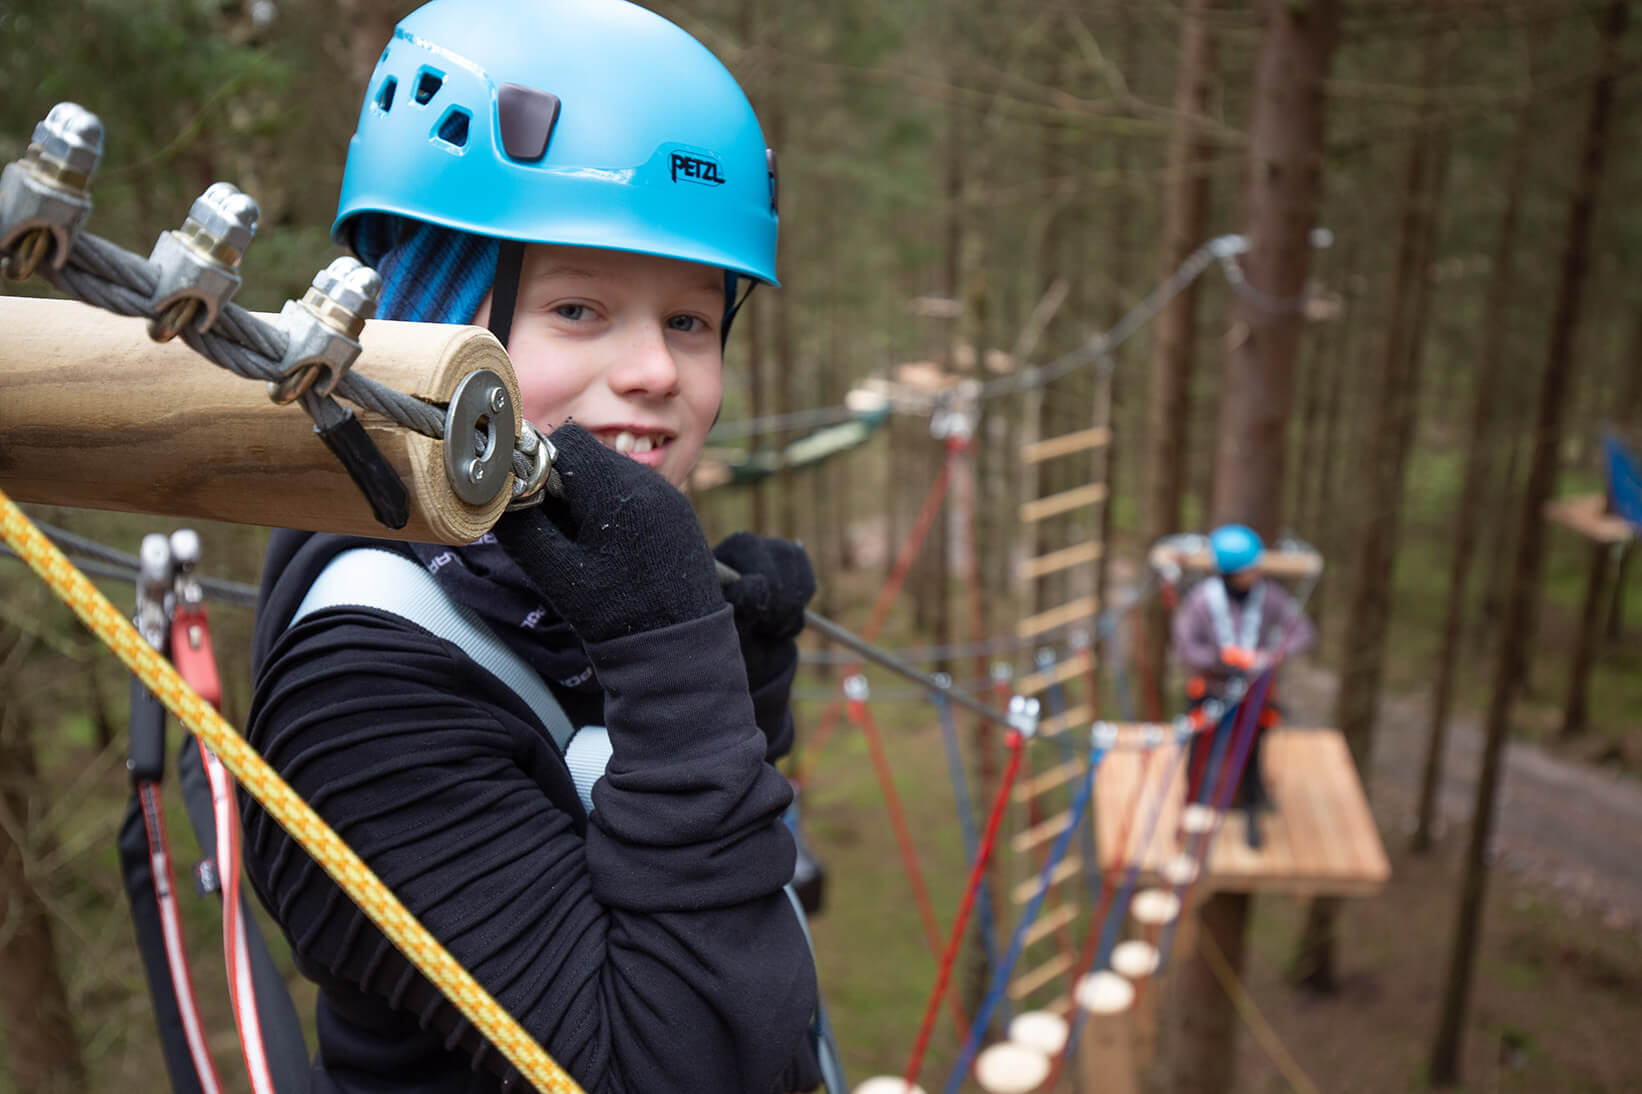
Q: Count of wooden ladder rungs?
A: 12